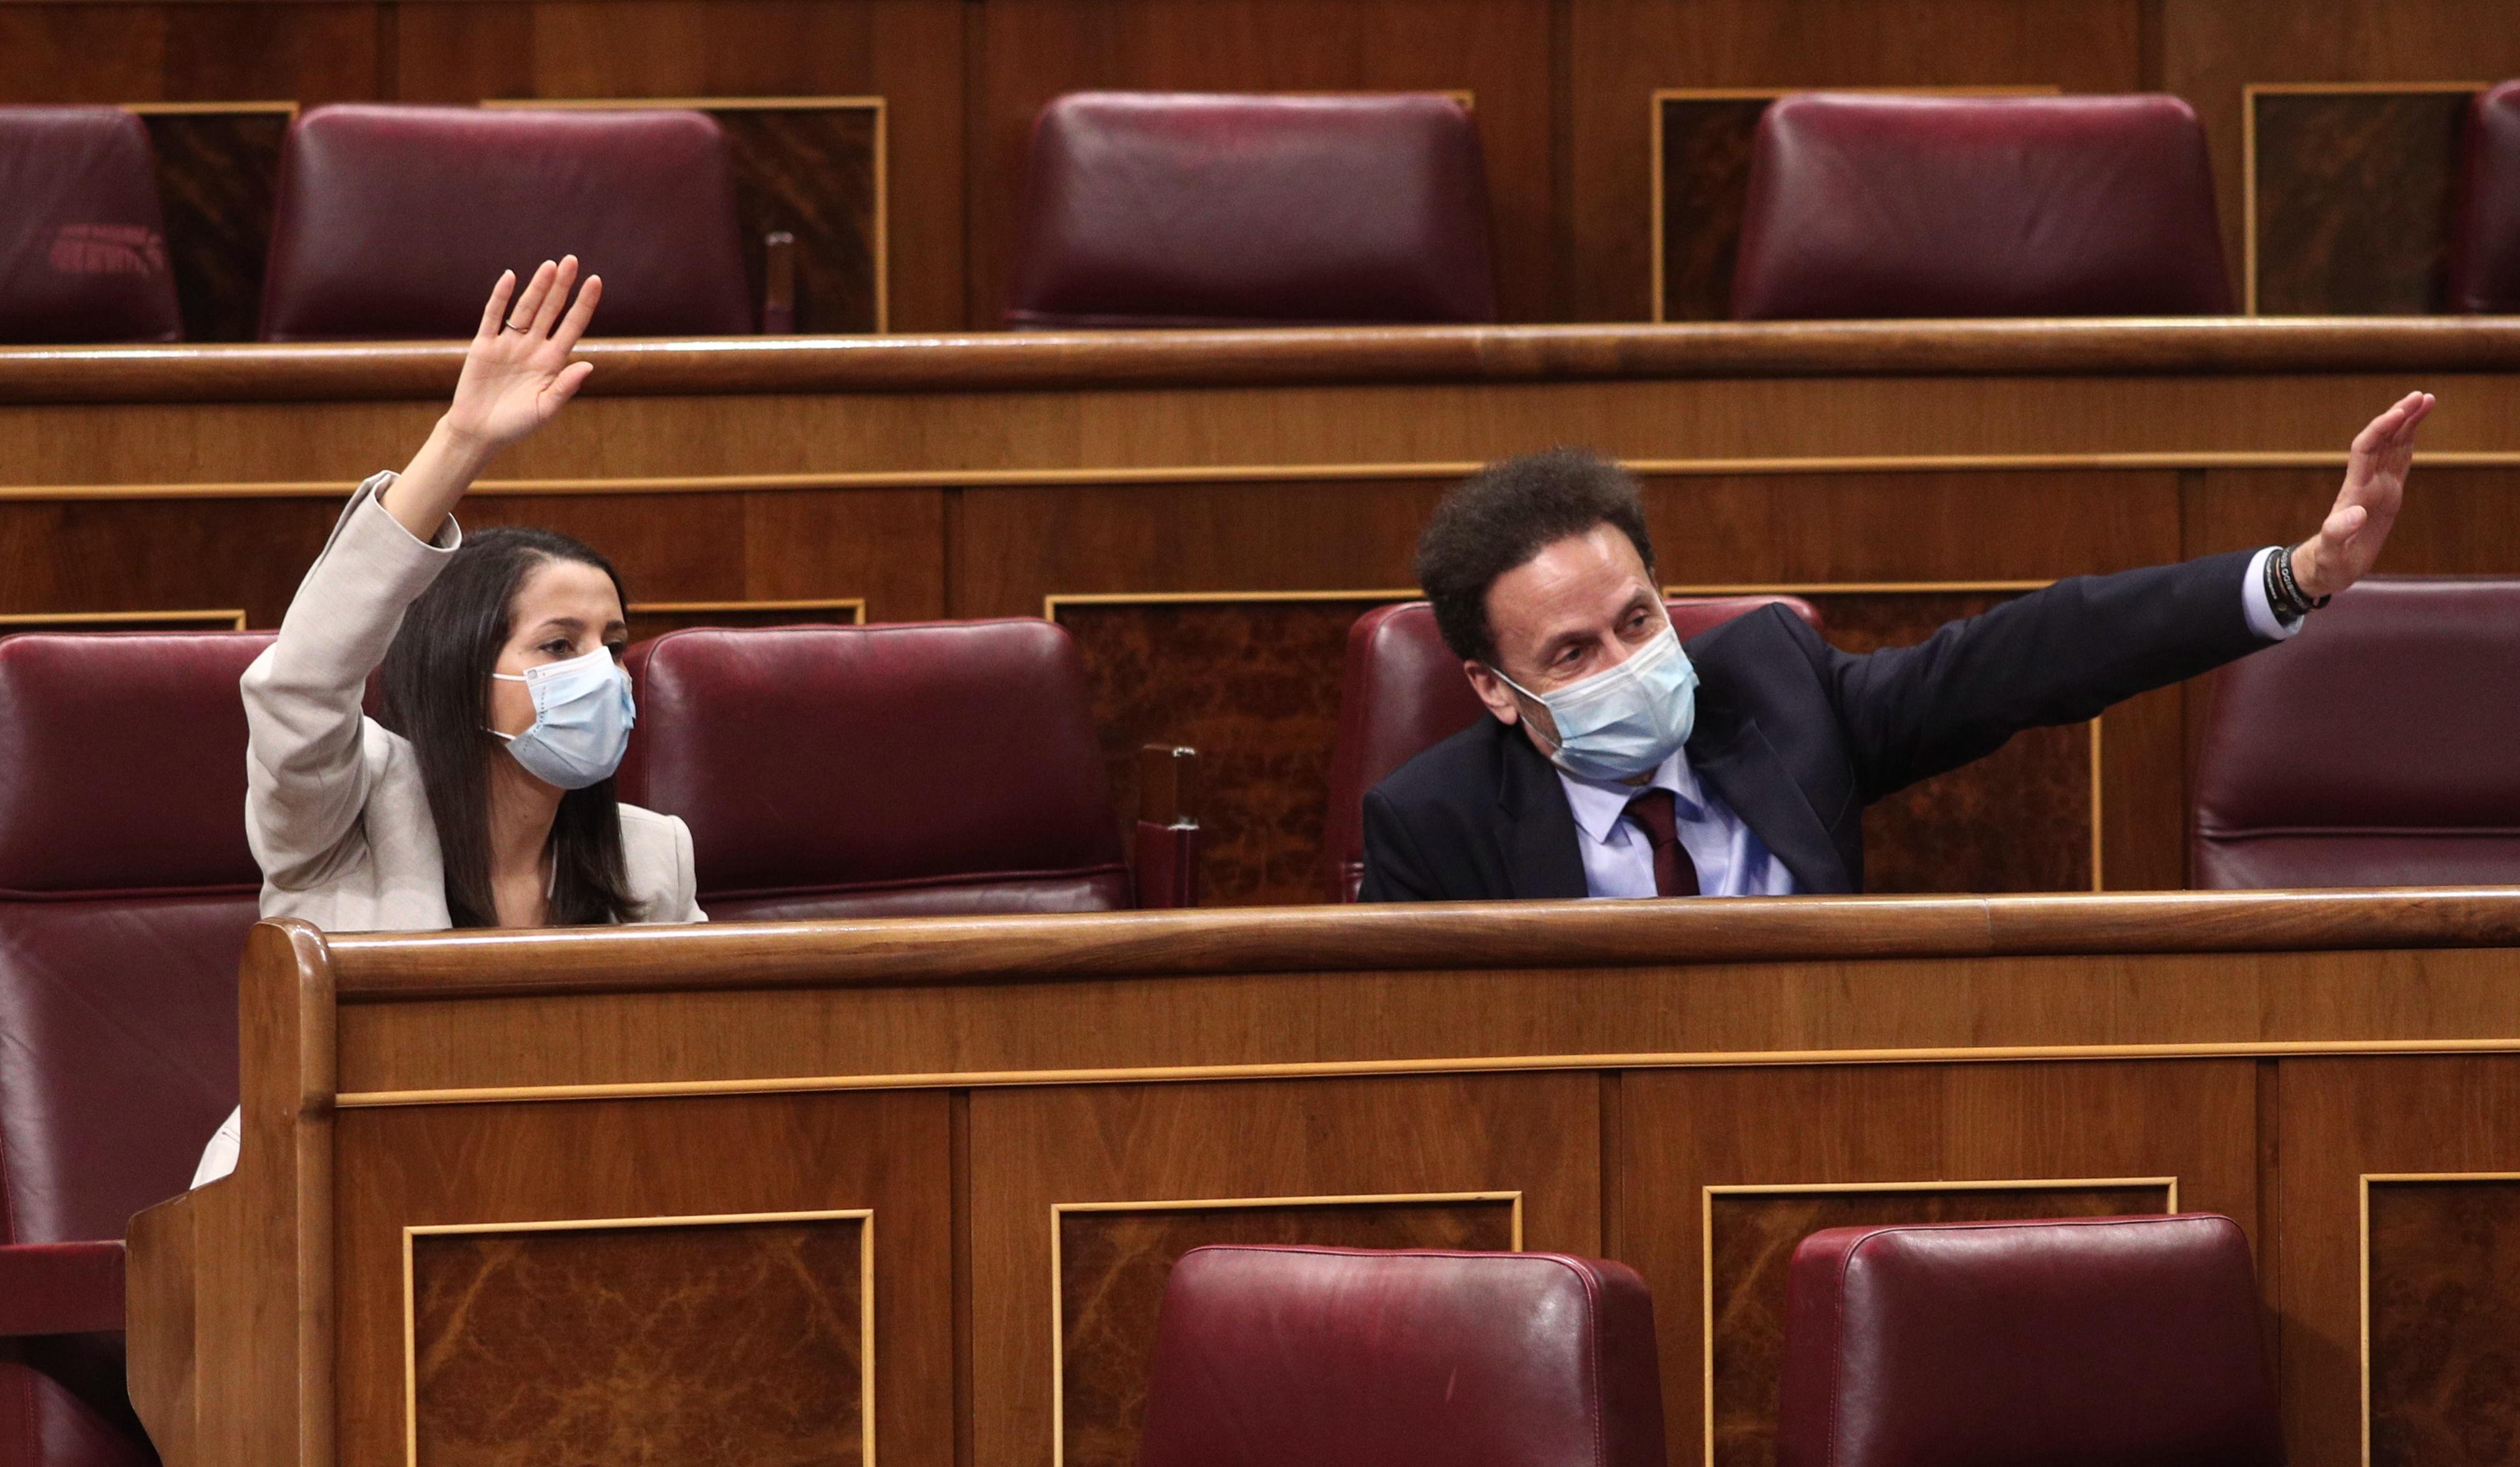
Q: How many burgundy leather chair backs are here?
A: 11